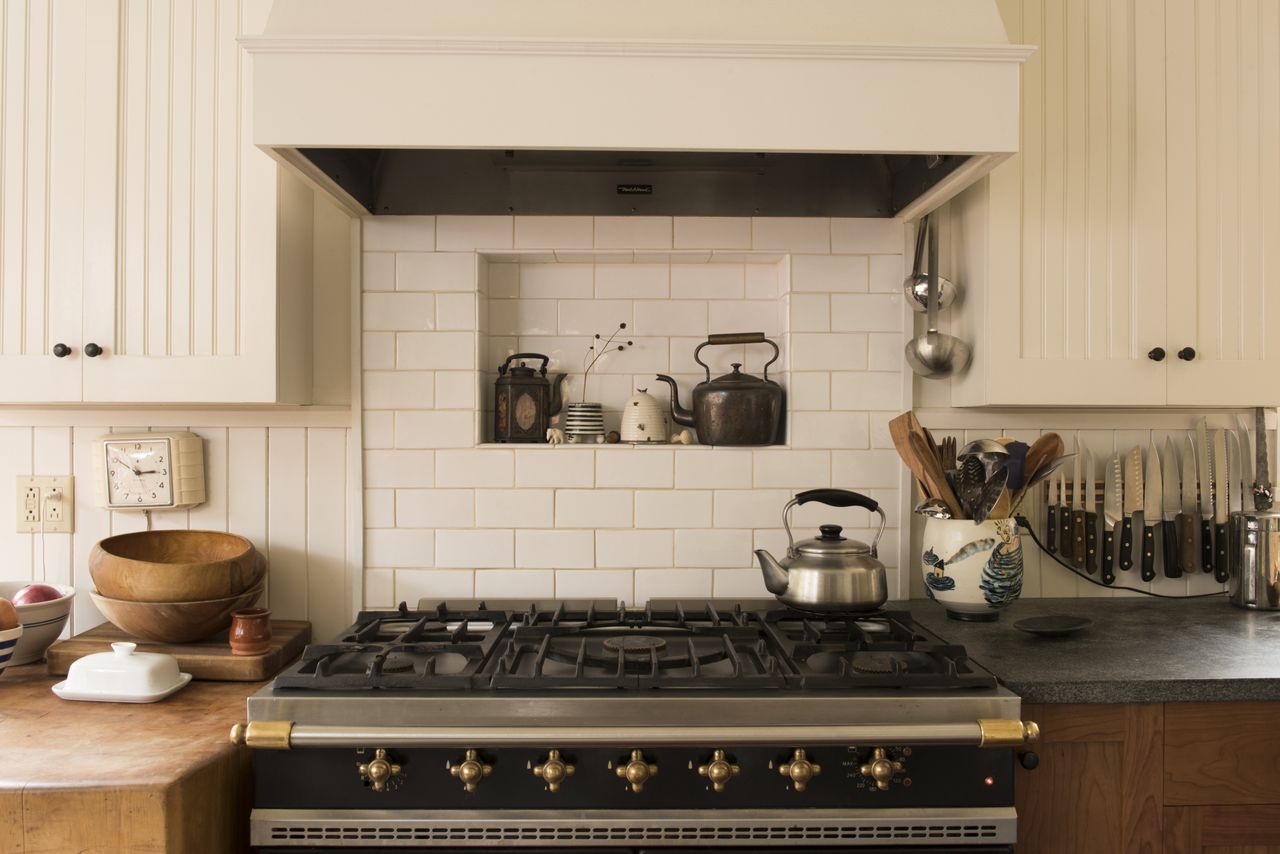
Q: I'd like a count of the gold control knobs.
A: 7